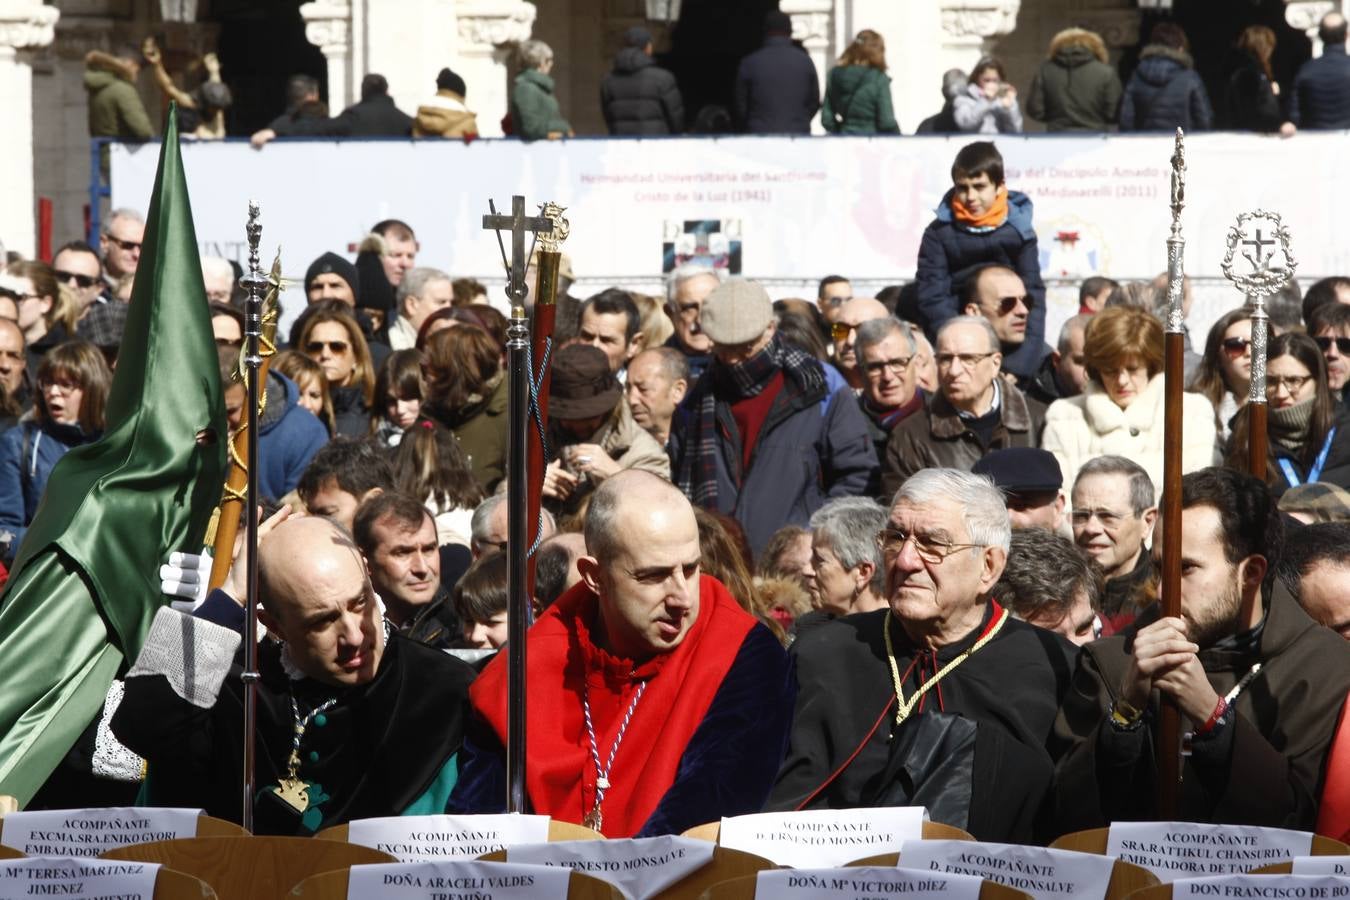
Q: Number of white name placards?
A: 11